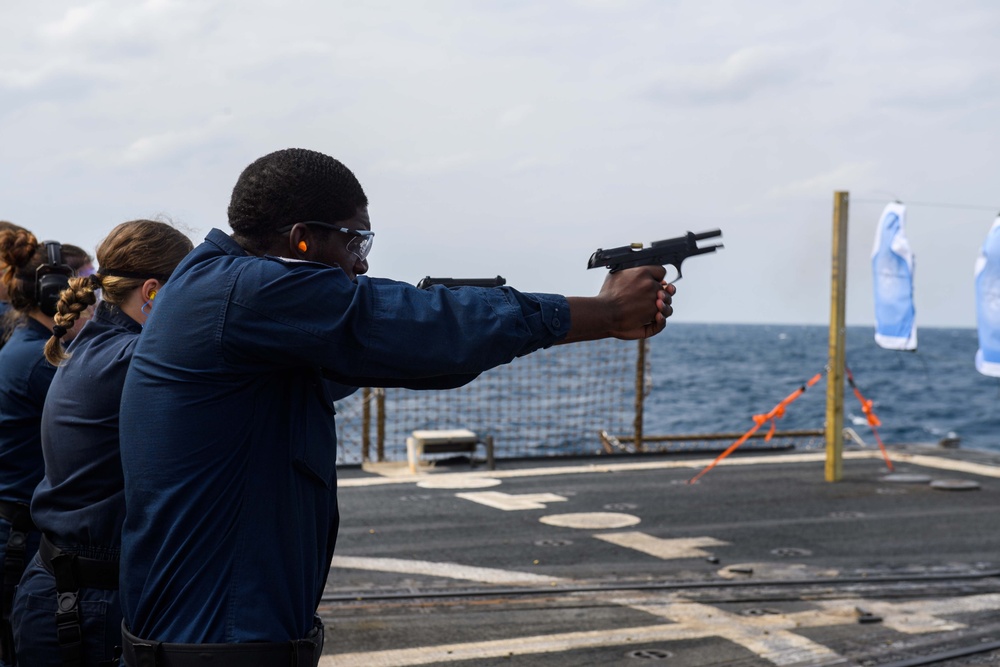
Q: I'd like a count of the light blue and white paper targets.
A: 2